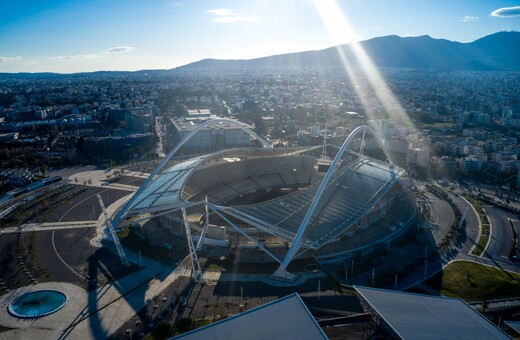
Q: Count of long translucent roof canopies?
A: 2